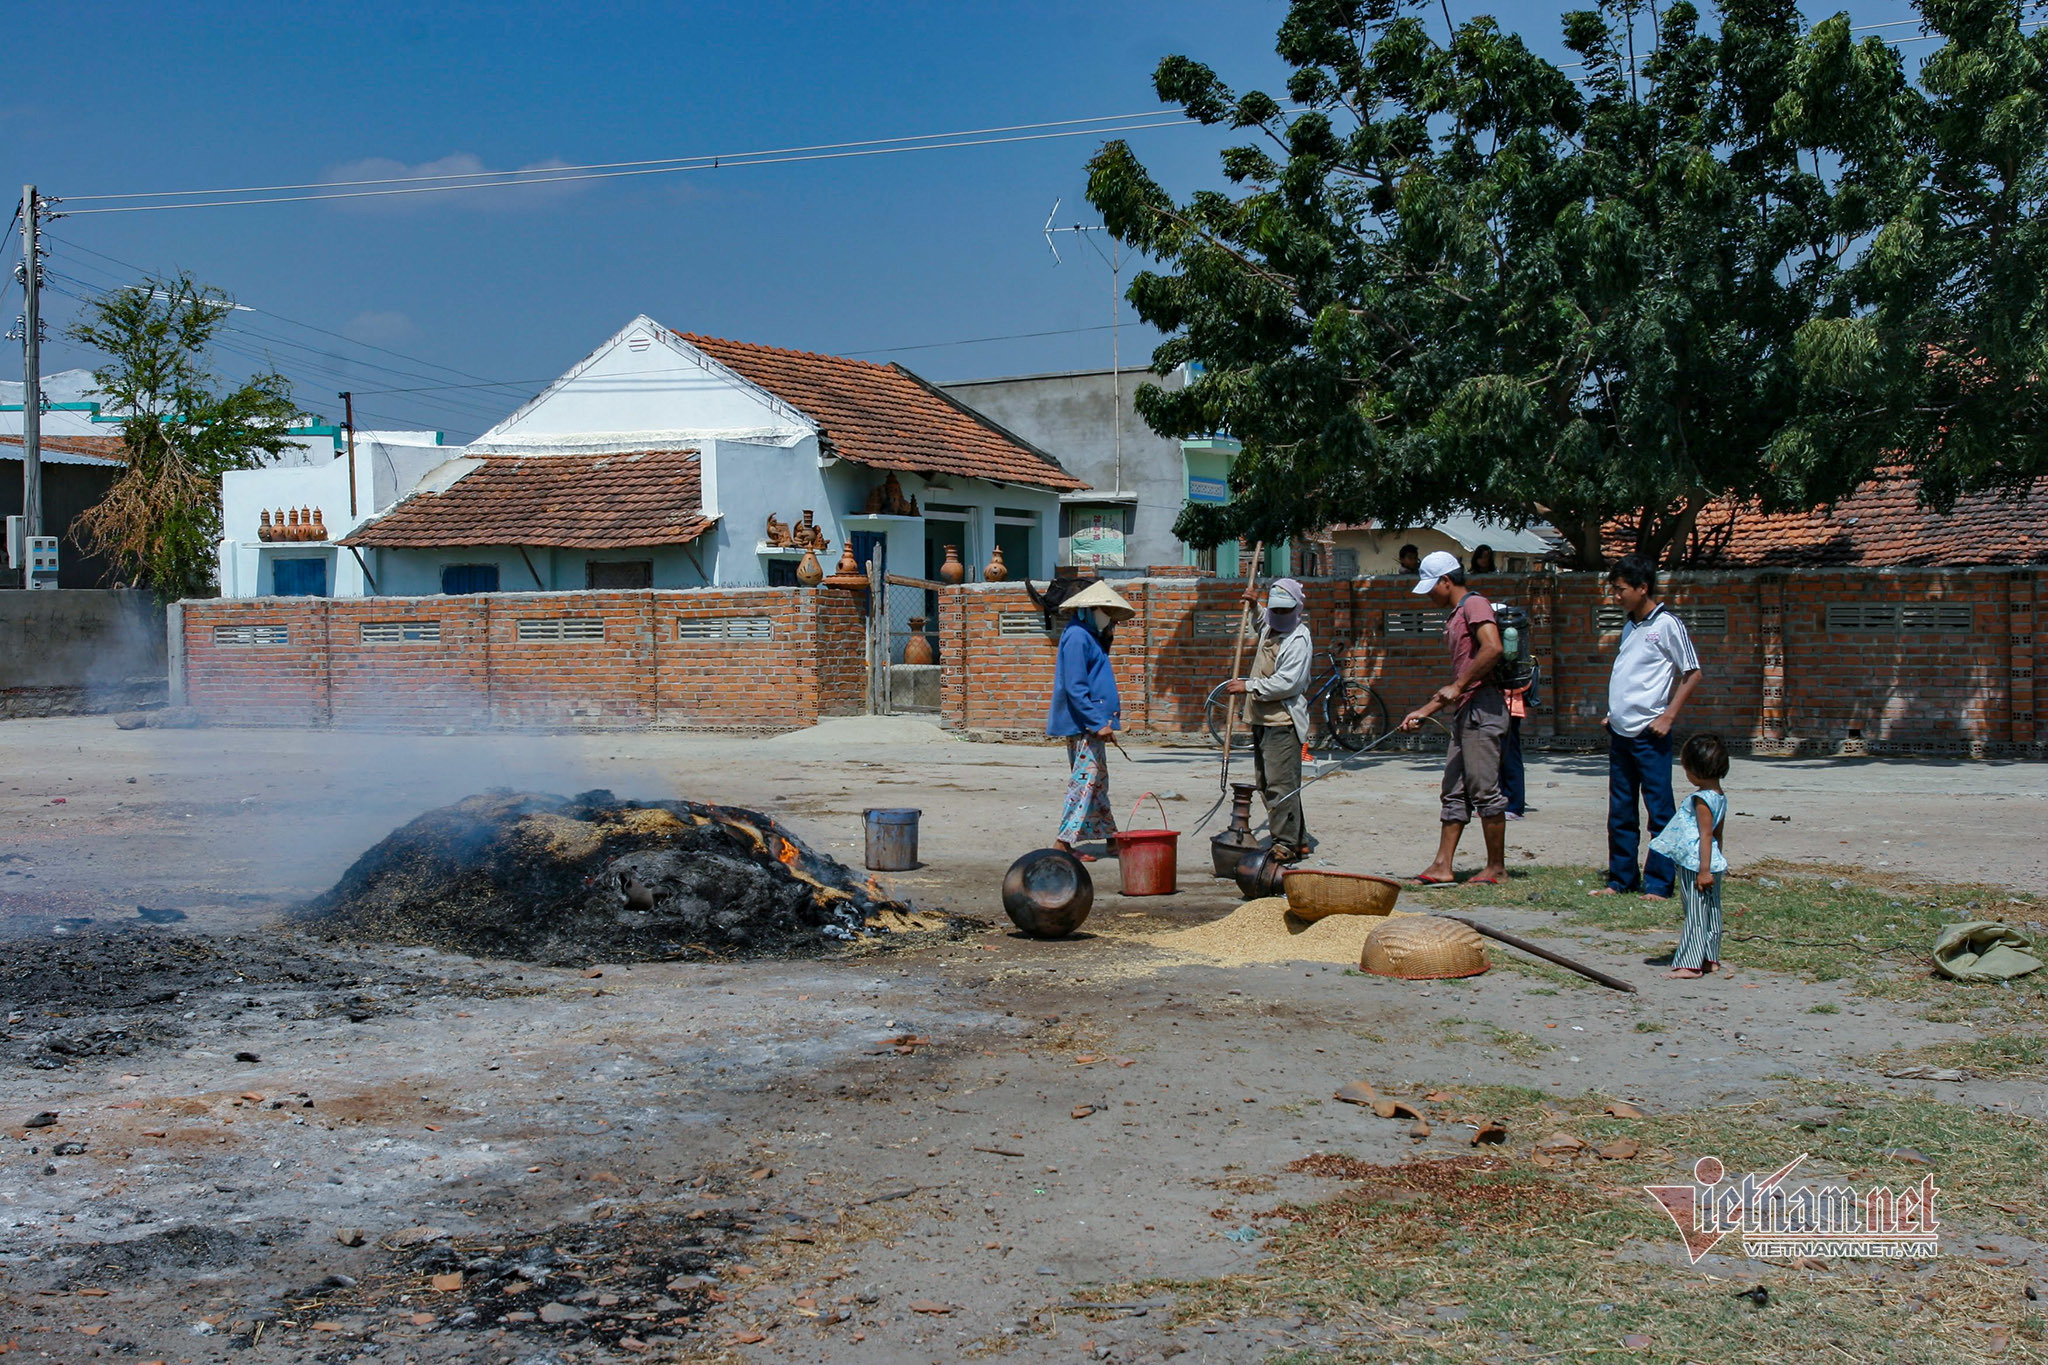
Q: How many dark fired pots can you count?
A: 3